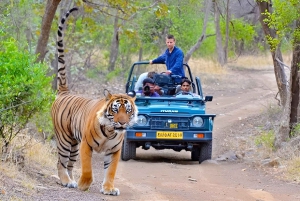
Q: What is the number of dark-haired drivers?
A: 1